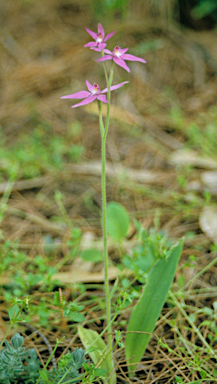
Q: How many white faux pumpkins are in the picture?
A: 0